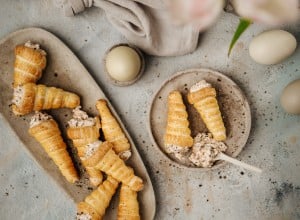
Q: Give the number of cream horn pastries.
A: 10